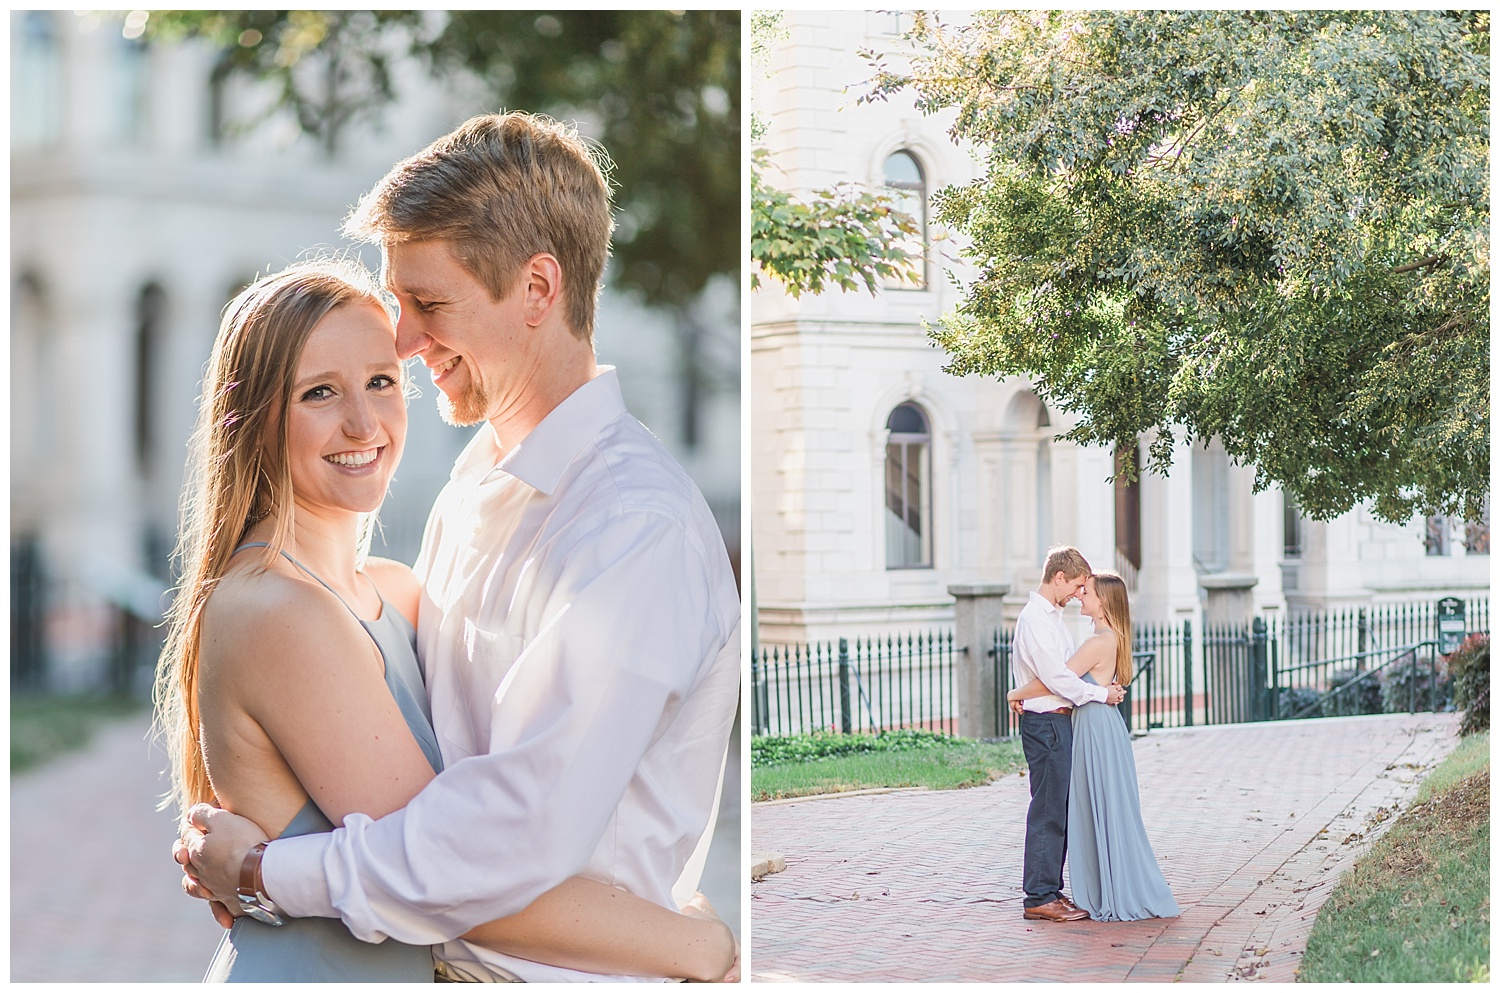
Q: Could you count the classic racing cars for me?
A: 0